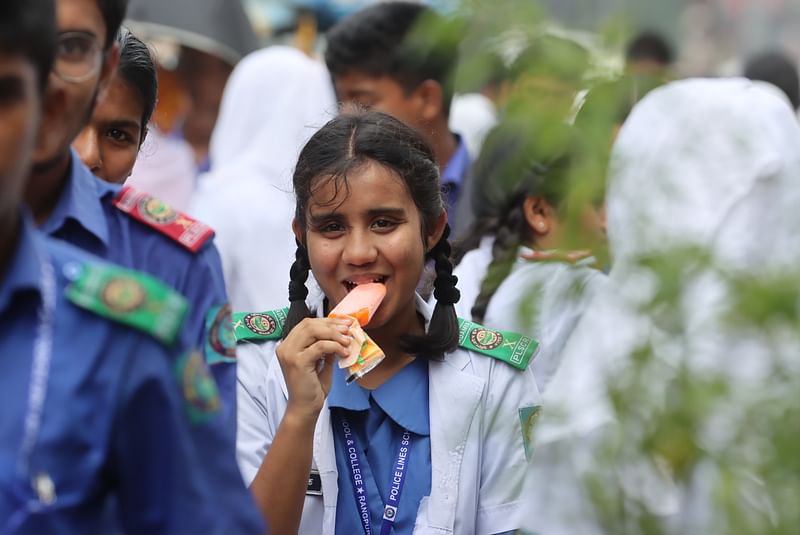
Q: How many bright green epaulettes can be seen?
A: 3